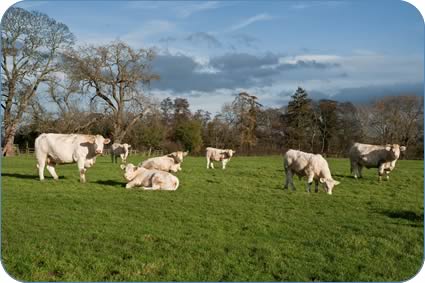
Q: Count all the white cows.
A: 7